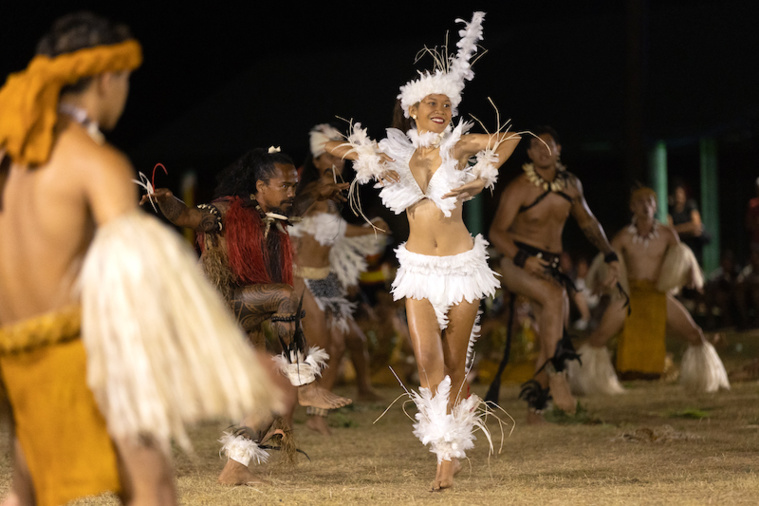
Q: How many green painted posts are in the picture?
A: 3